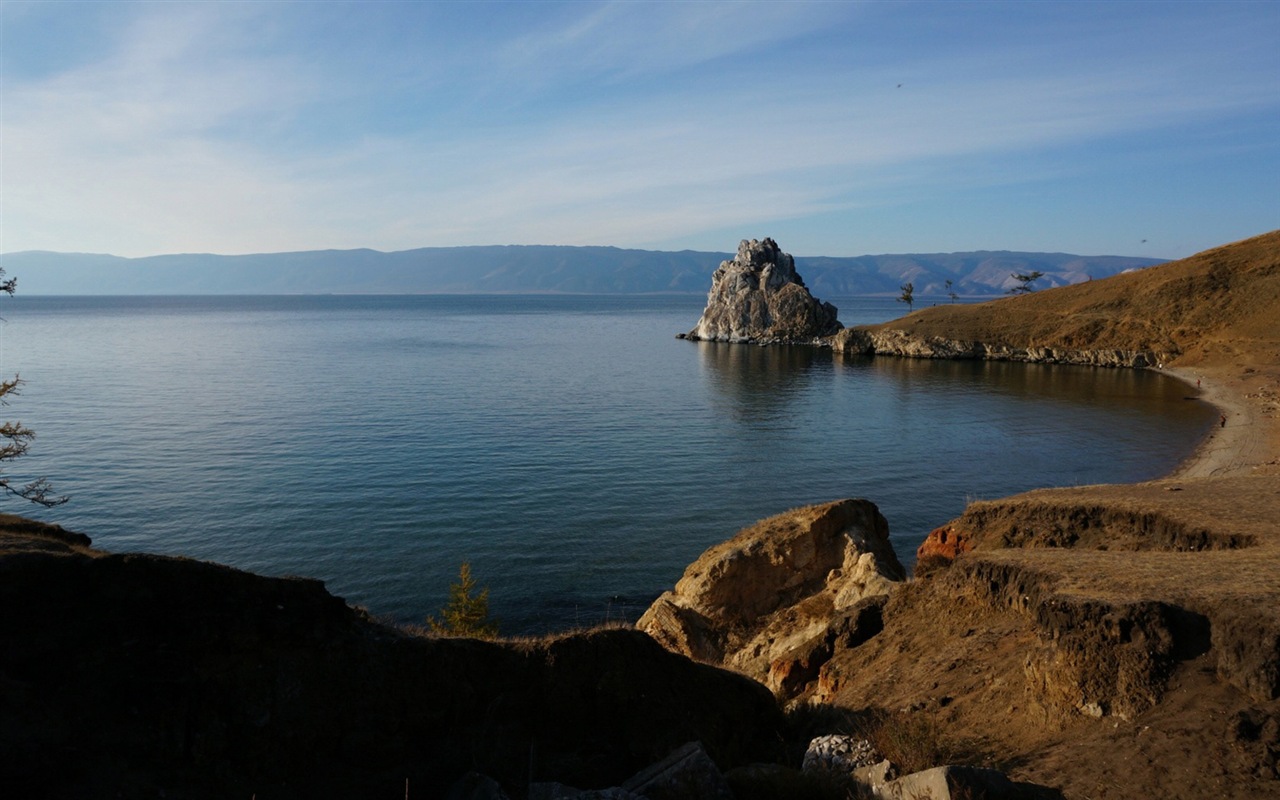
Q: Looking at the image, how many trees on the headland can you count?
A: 3